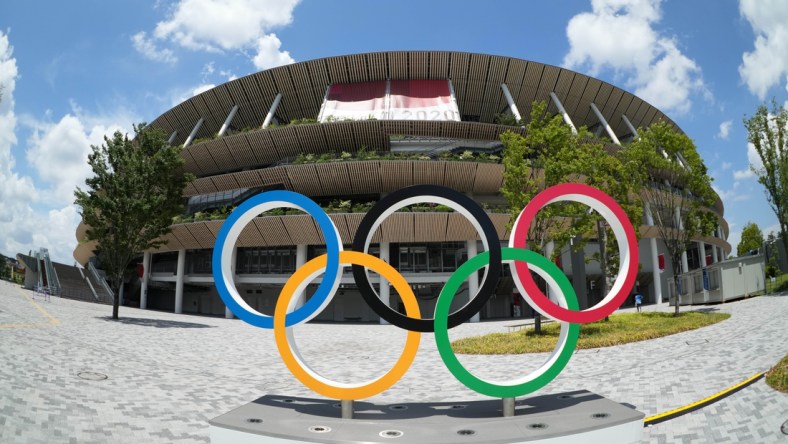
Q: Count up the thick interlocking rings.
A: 5